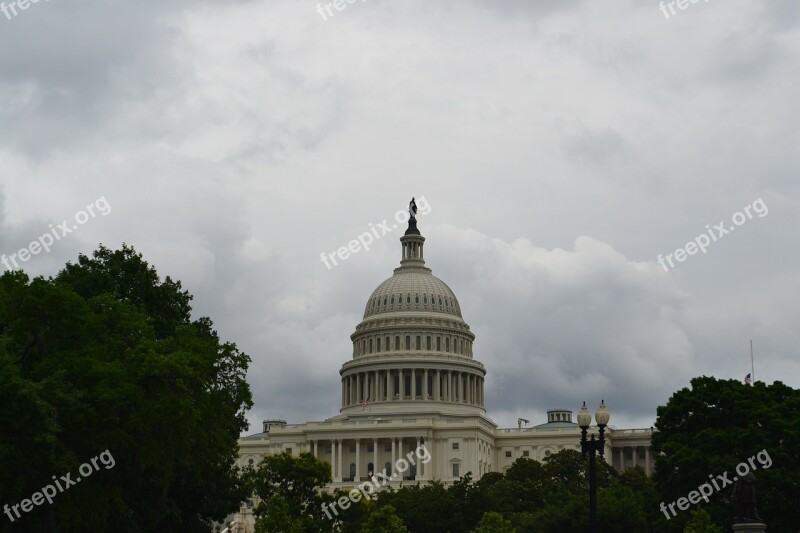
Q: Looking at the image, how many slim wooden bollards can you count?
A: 0